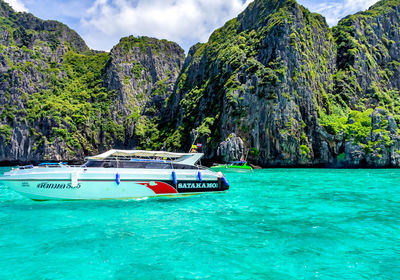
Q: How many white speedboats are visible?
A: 1